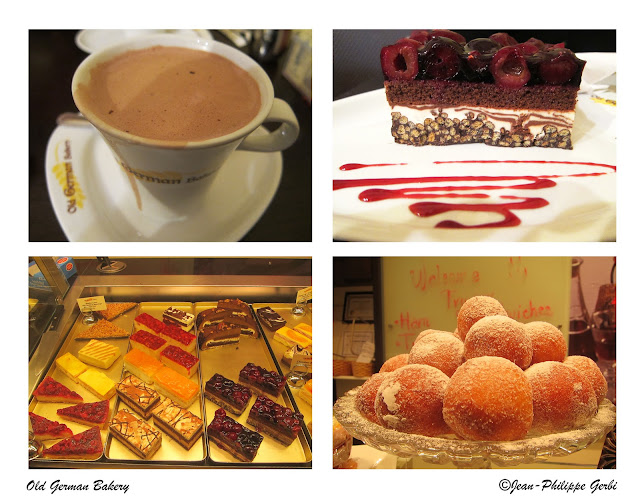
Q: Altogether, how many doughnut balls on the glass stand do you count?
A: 11